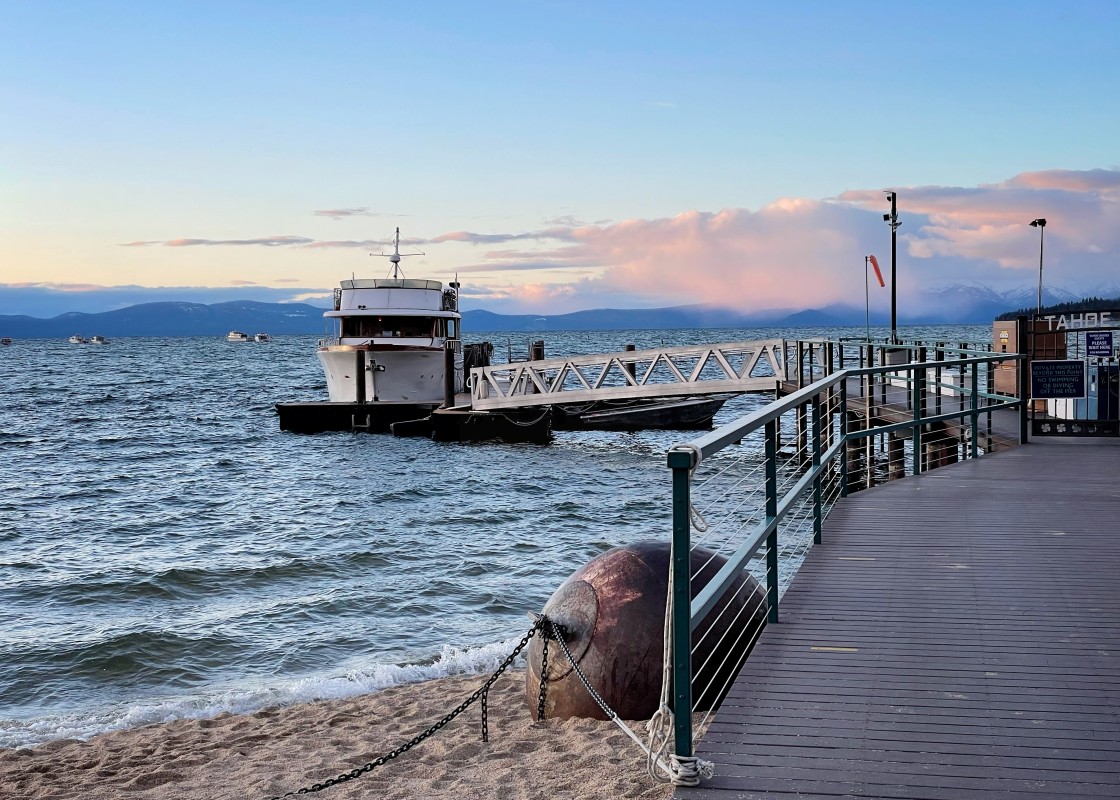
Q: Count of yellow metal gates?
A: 0